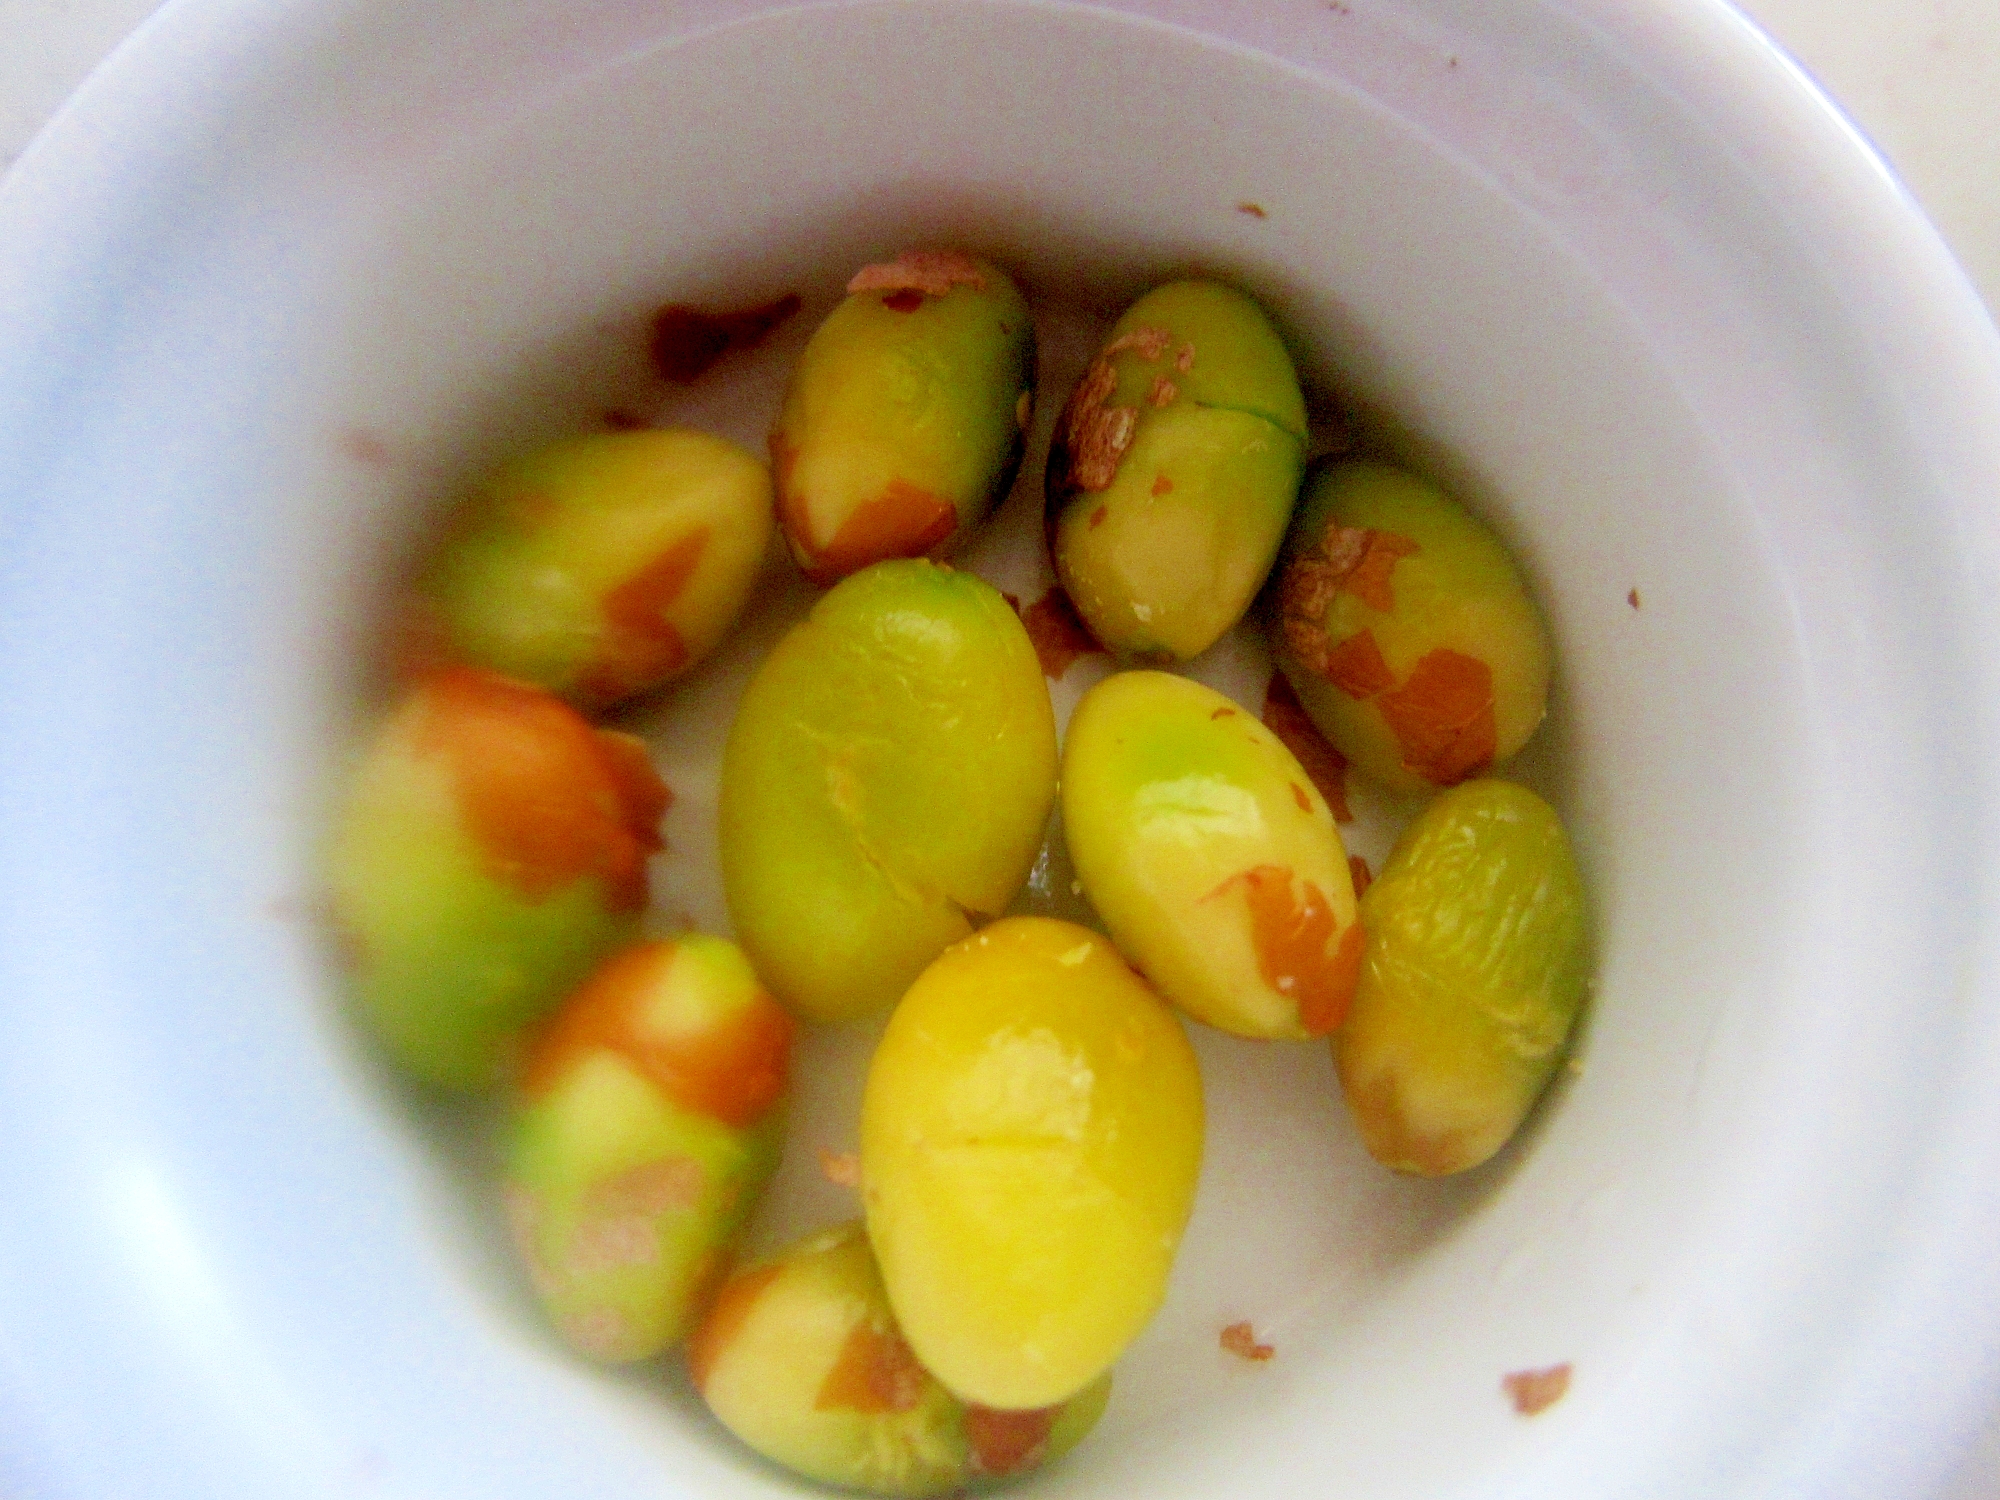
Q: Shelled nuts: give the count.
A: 11